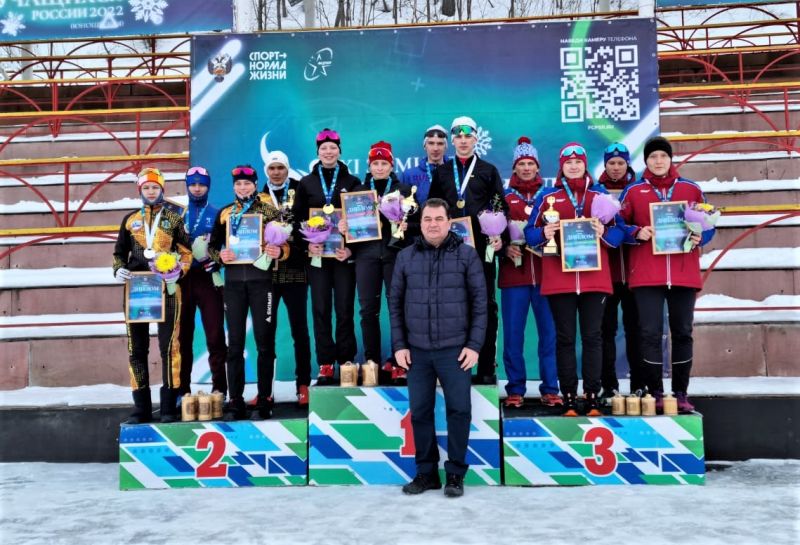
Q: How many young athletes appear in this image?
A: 12